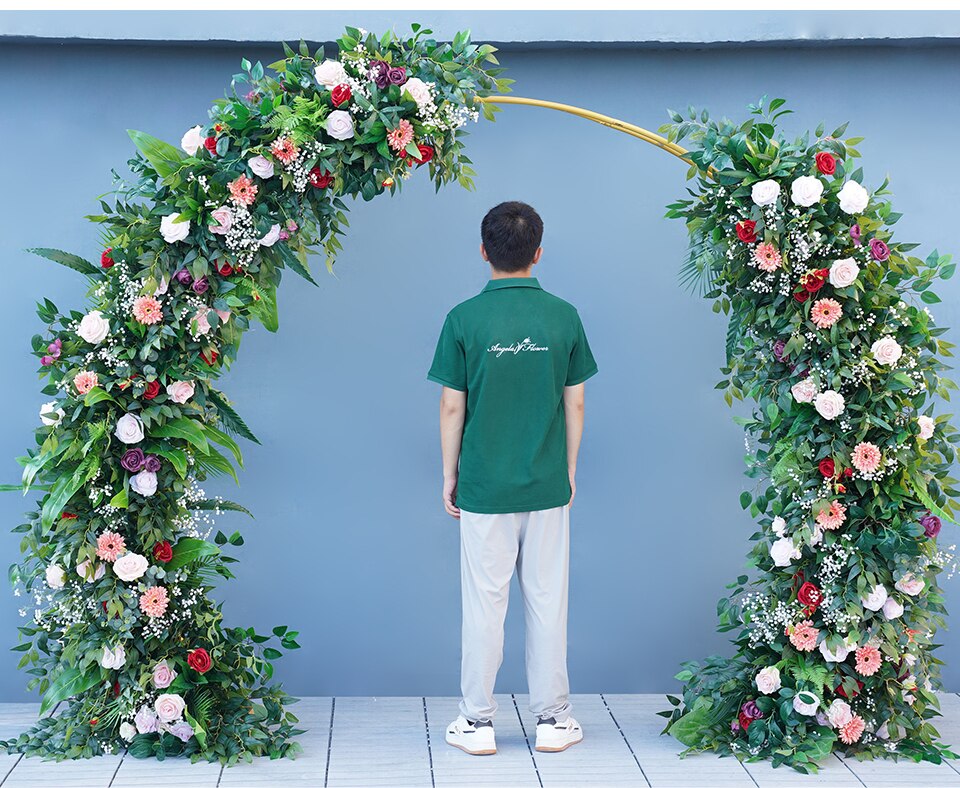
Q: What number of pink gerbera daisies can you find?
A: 14